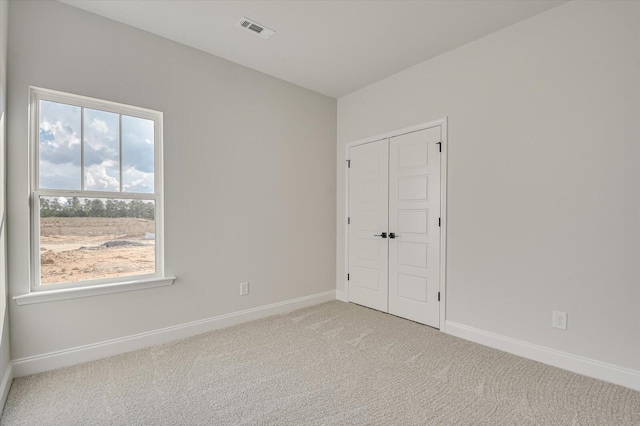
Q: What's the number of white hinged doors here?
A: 2